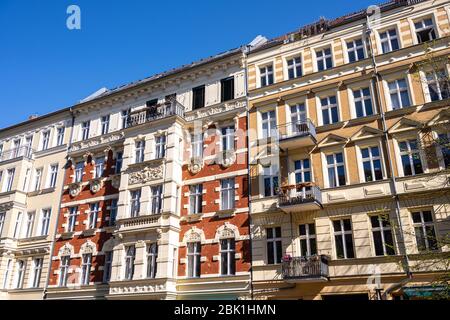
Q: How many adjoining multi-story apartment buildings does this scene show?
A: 3